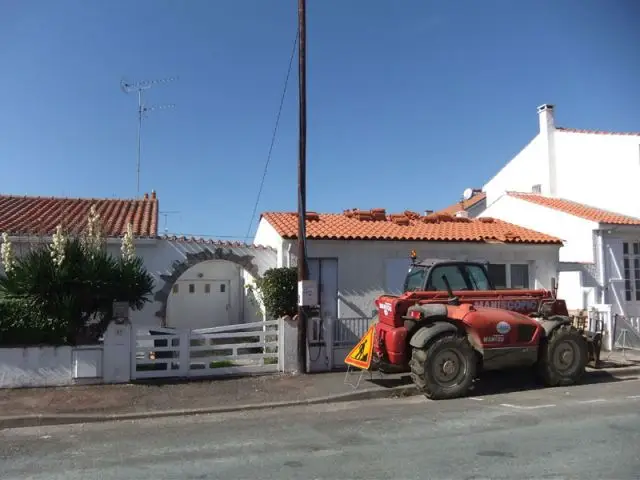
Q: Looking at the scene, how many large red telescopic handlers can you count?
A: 1